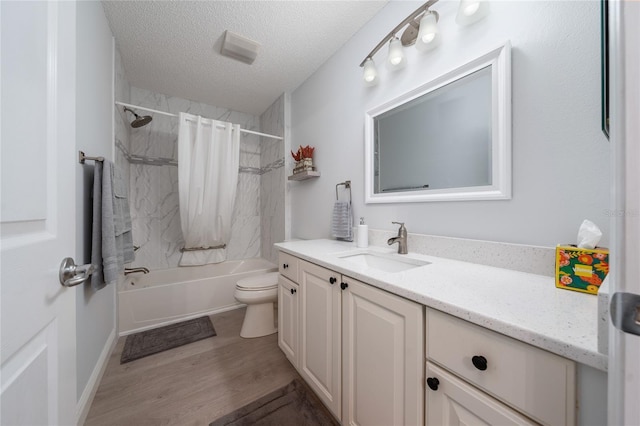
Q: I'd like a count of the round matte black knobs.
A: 6